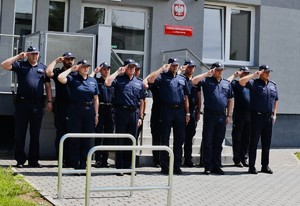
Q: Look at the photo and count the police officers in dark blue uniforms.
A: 11